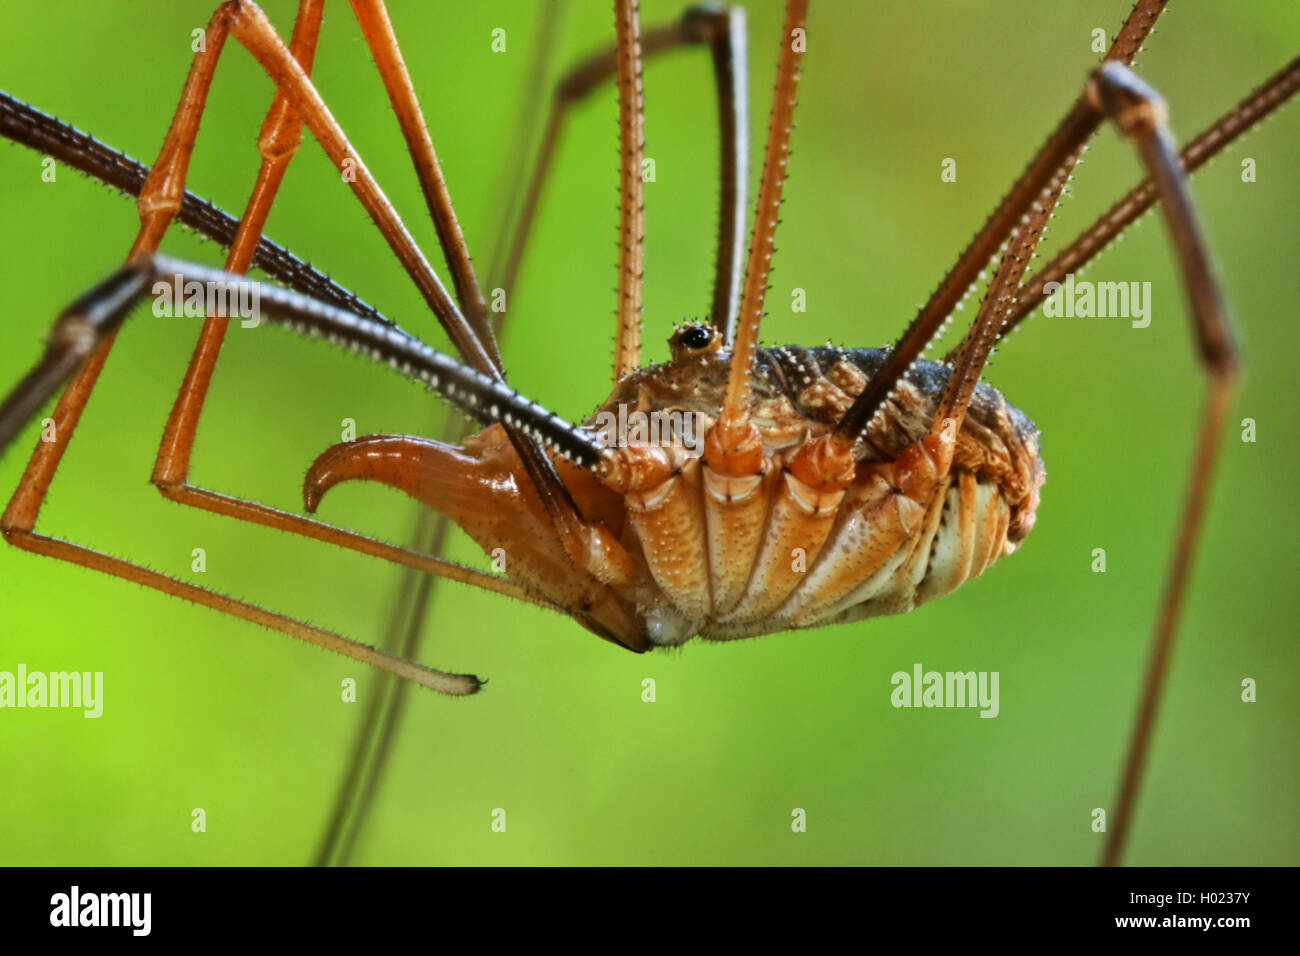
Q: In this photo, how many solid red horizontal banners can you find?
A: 0